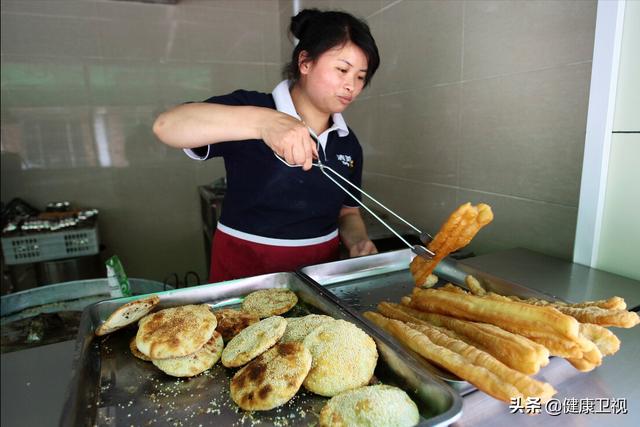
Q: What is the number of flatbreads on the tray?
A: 11